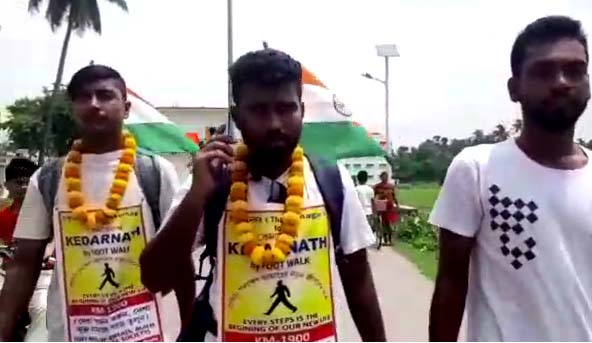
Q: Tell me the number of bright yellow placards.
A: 2